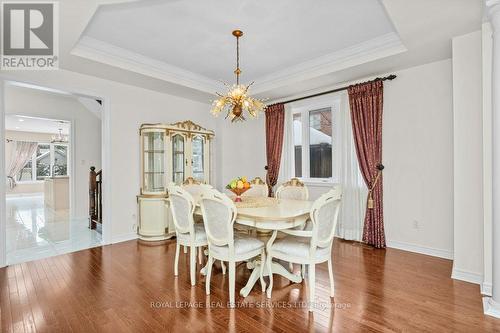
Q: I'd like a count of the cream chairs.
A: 6